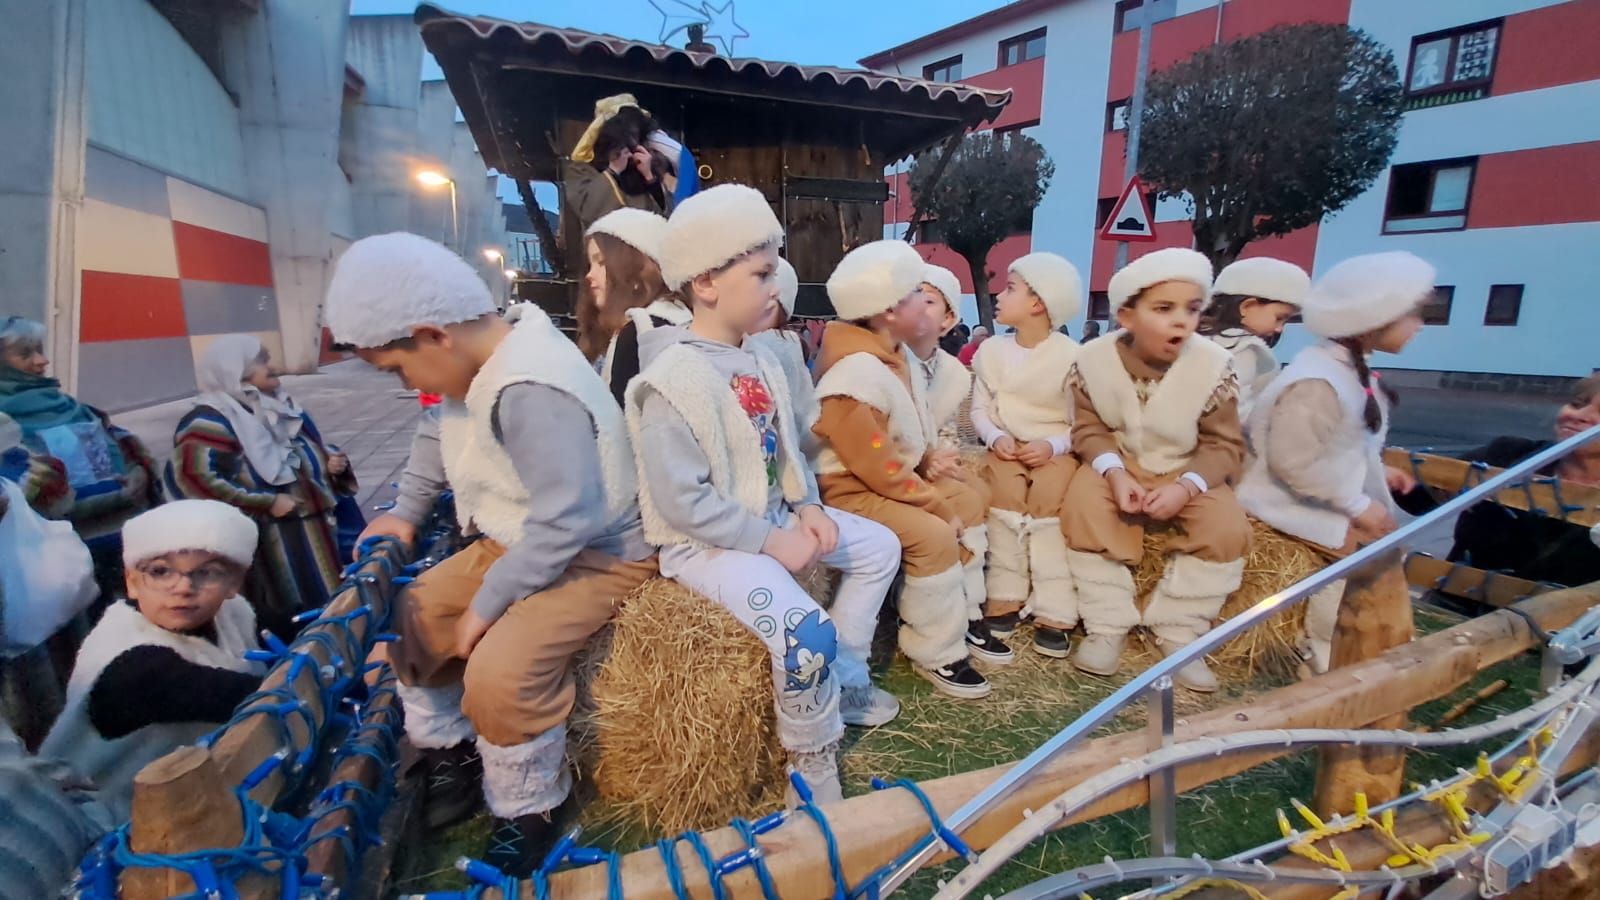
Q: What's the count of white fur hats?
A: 11